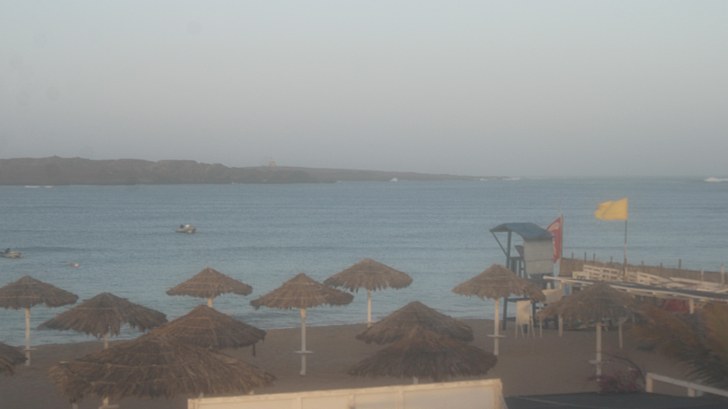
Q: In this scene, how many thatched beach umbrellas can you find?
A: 12